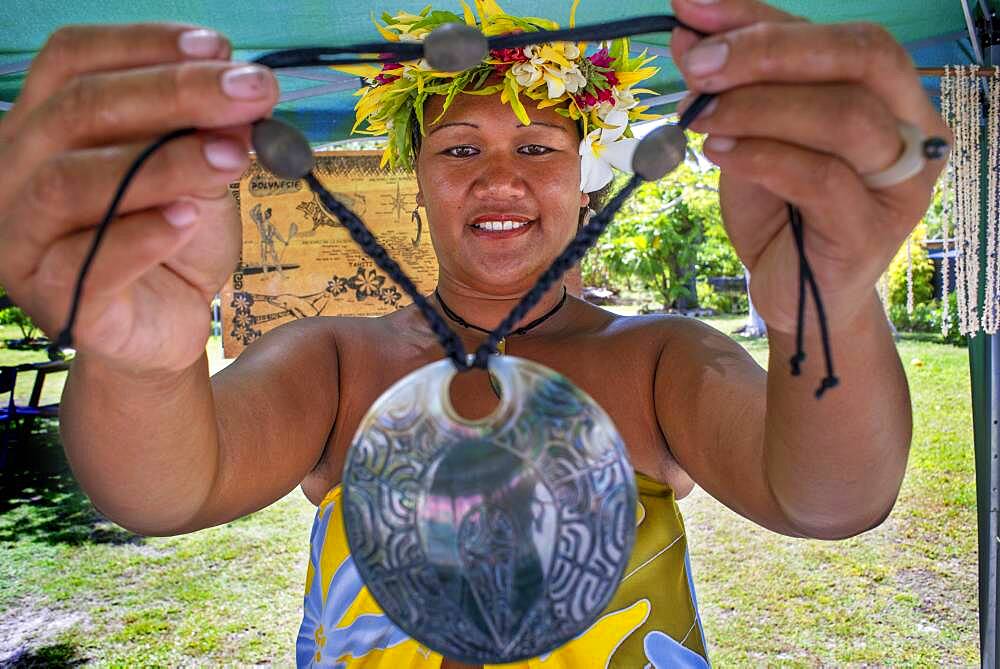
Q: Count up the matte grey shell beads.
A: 3